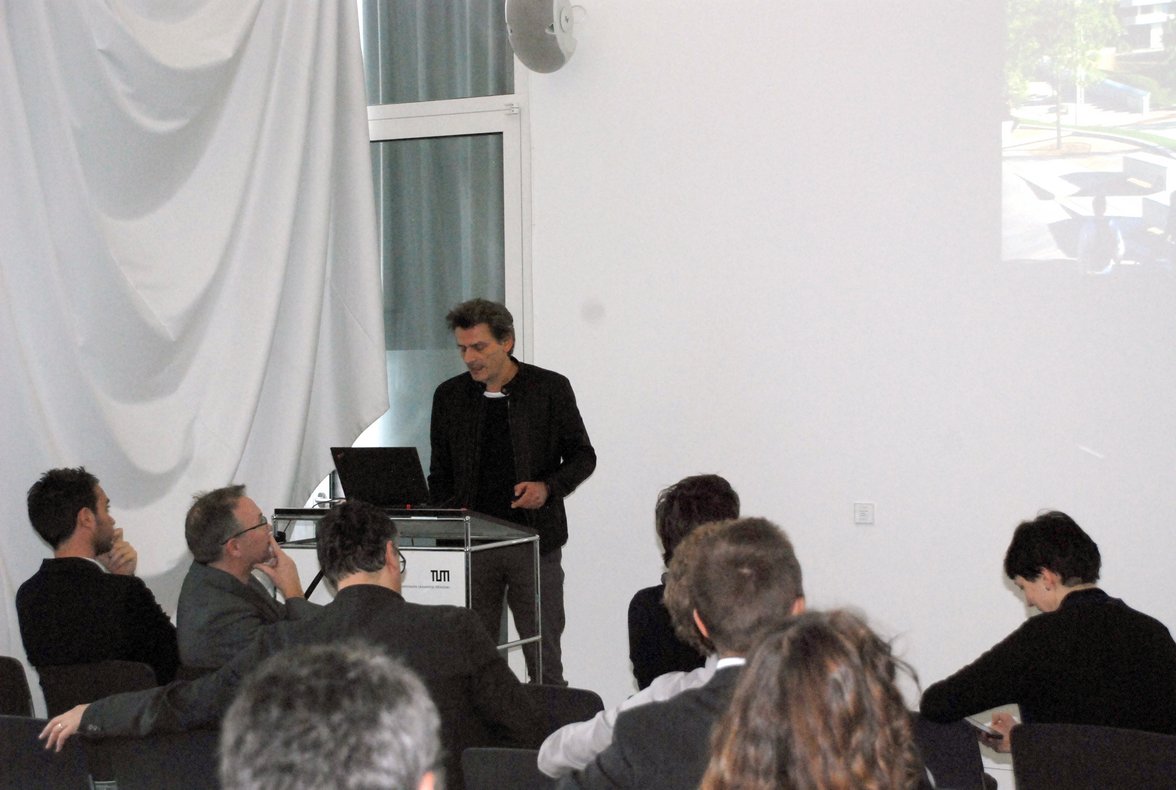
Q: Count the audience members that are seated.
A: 9